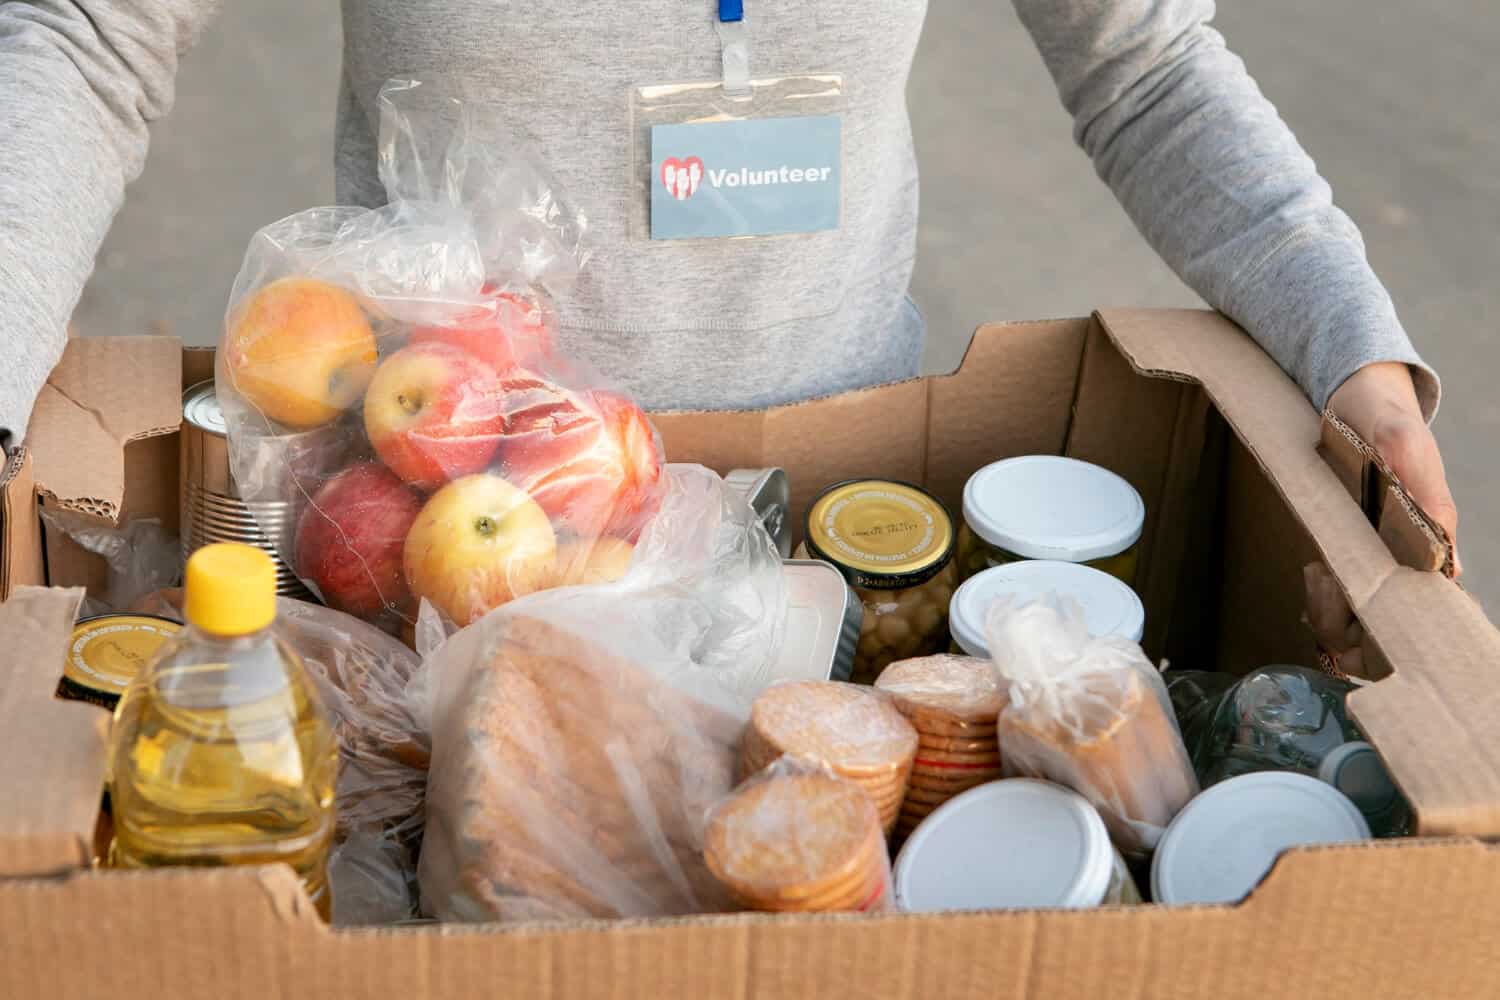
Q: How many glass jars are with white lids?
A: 4